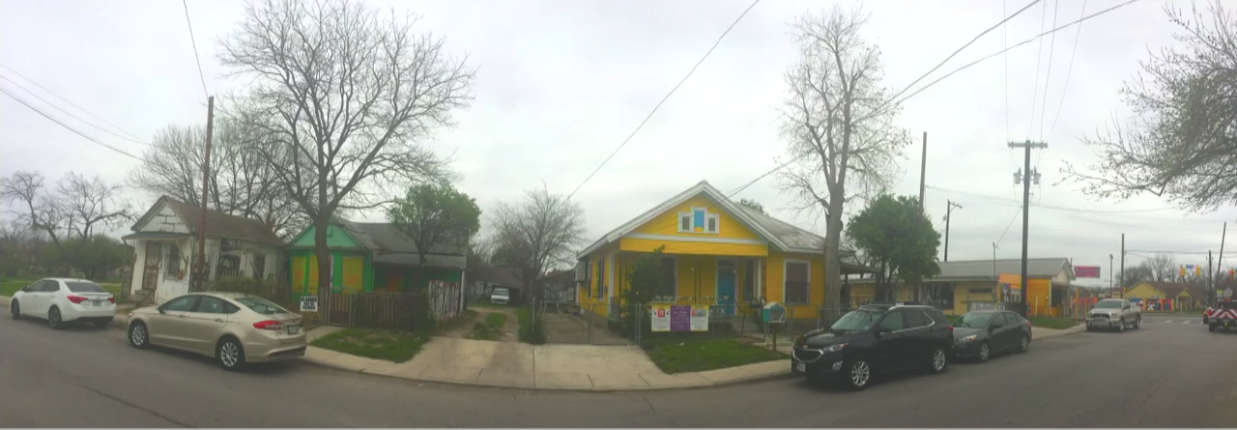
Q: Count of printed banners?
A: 3